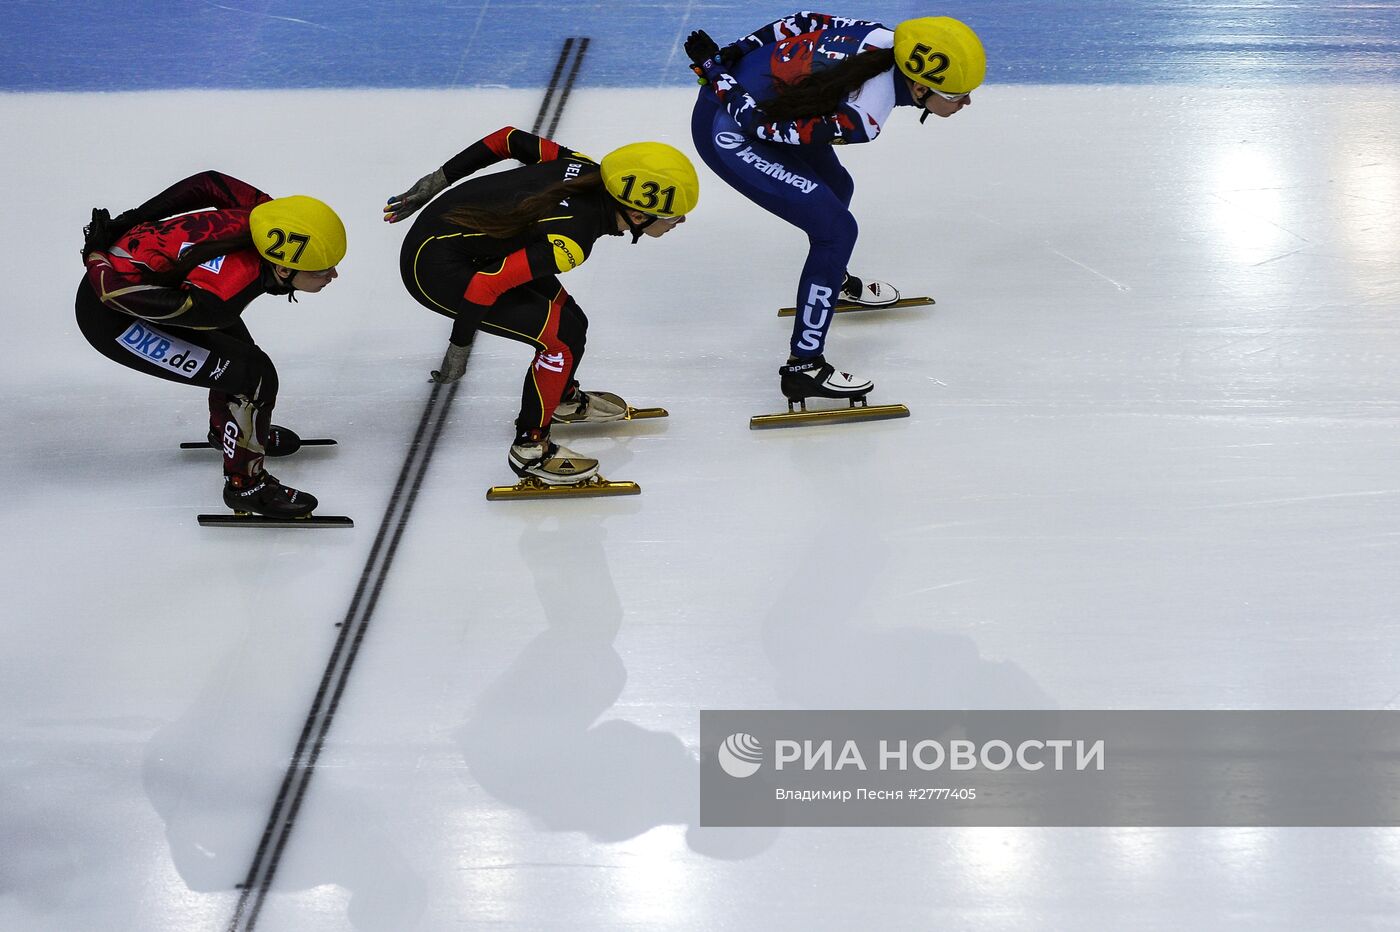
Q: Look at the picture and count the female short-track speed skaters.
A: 3